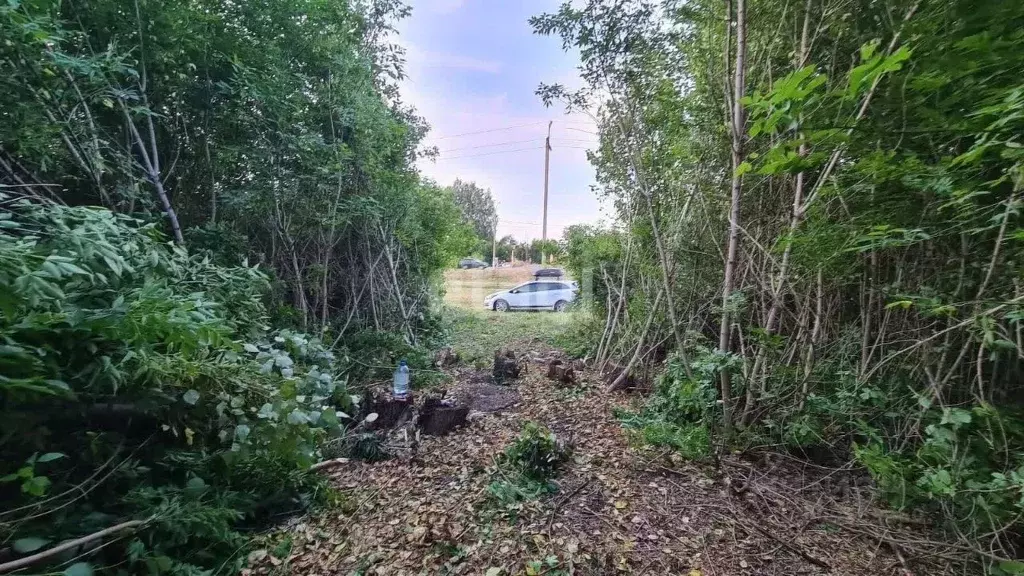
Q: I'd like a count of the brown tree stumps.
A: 5